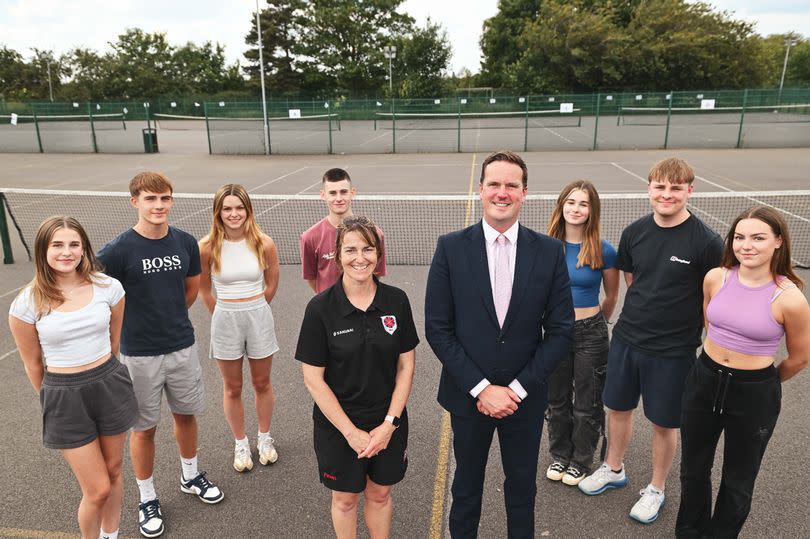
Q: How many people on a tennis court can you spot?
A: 9